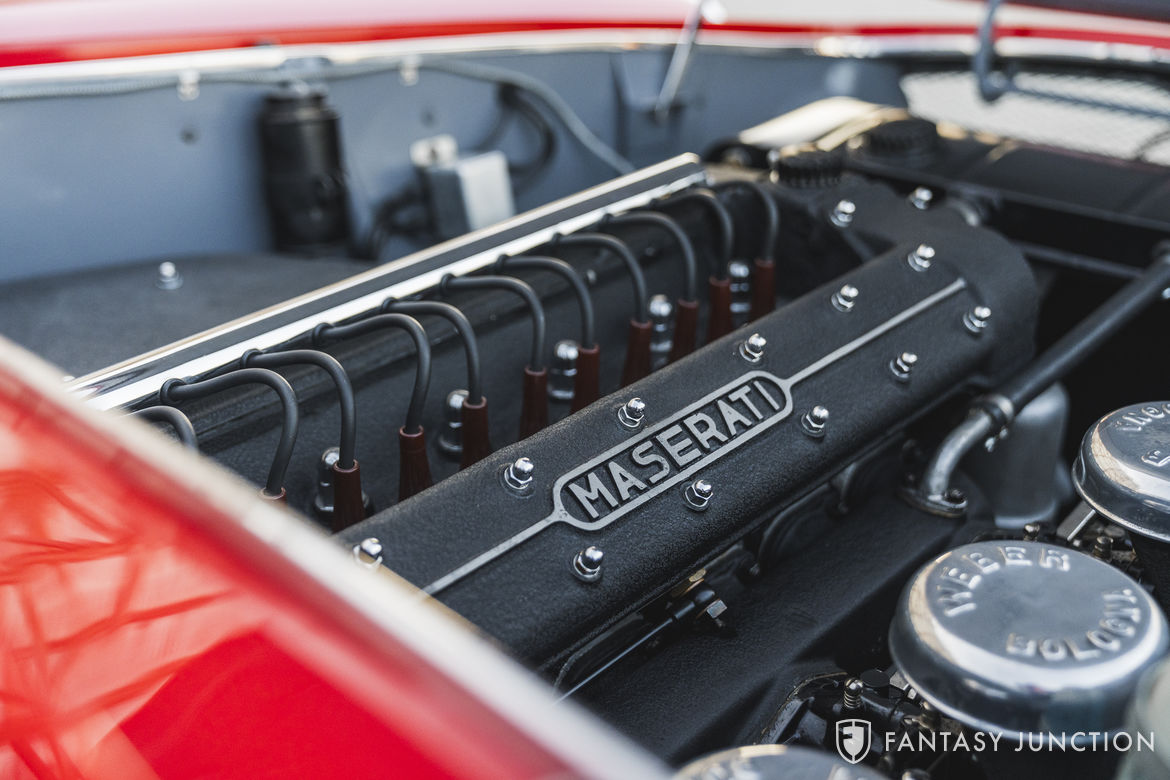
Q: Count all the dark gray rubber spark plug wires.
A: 11